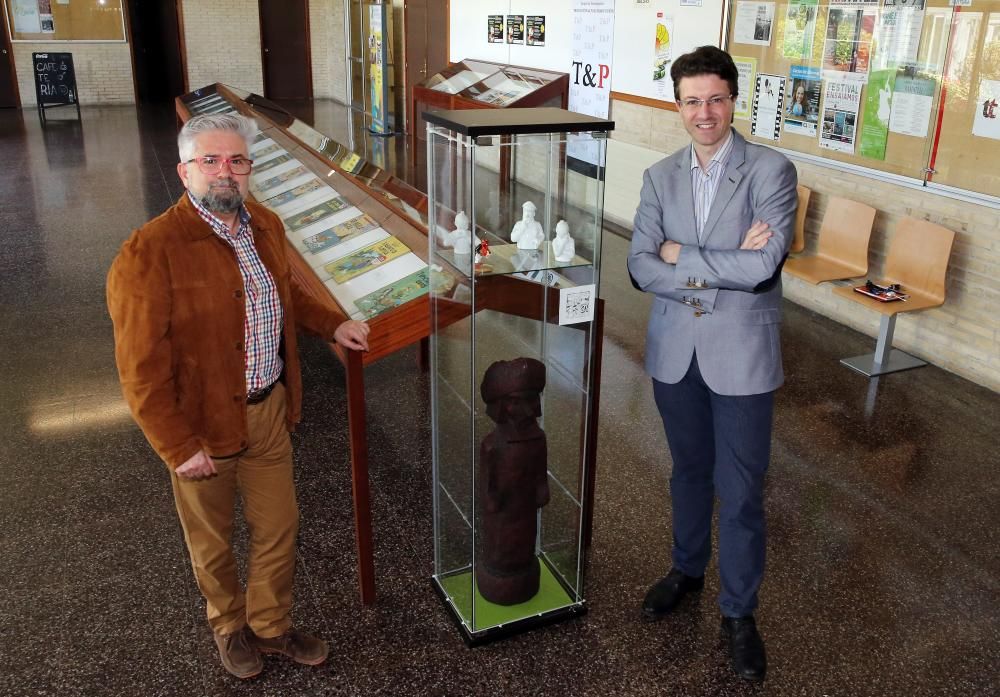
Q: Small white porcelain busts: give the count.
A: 3